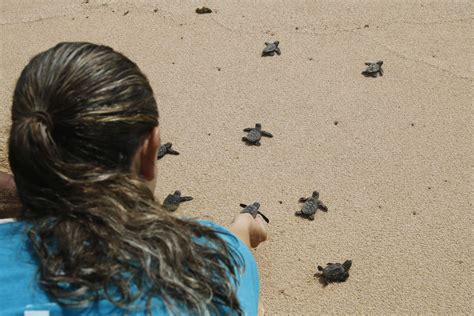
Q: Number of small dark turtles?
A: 8